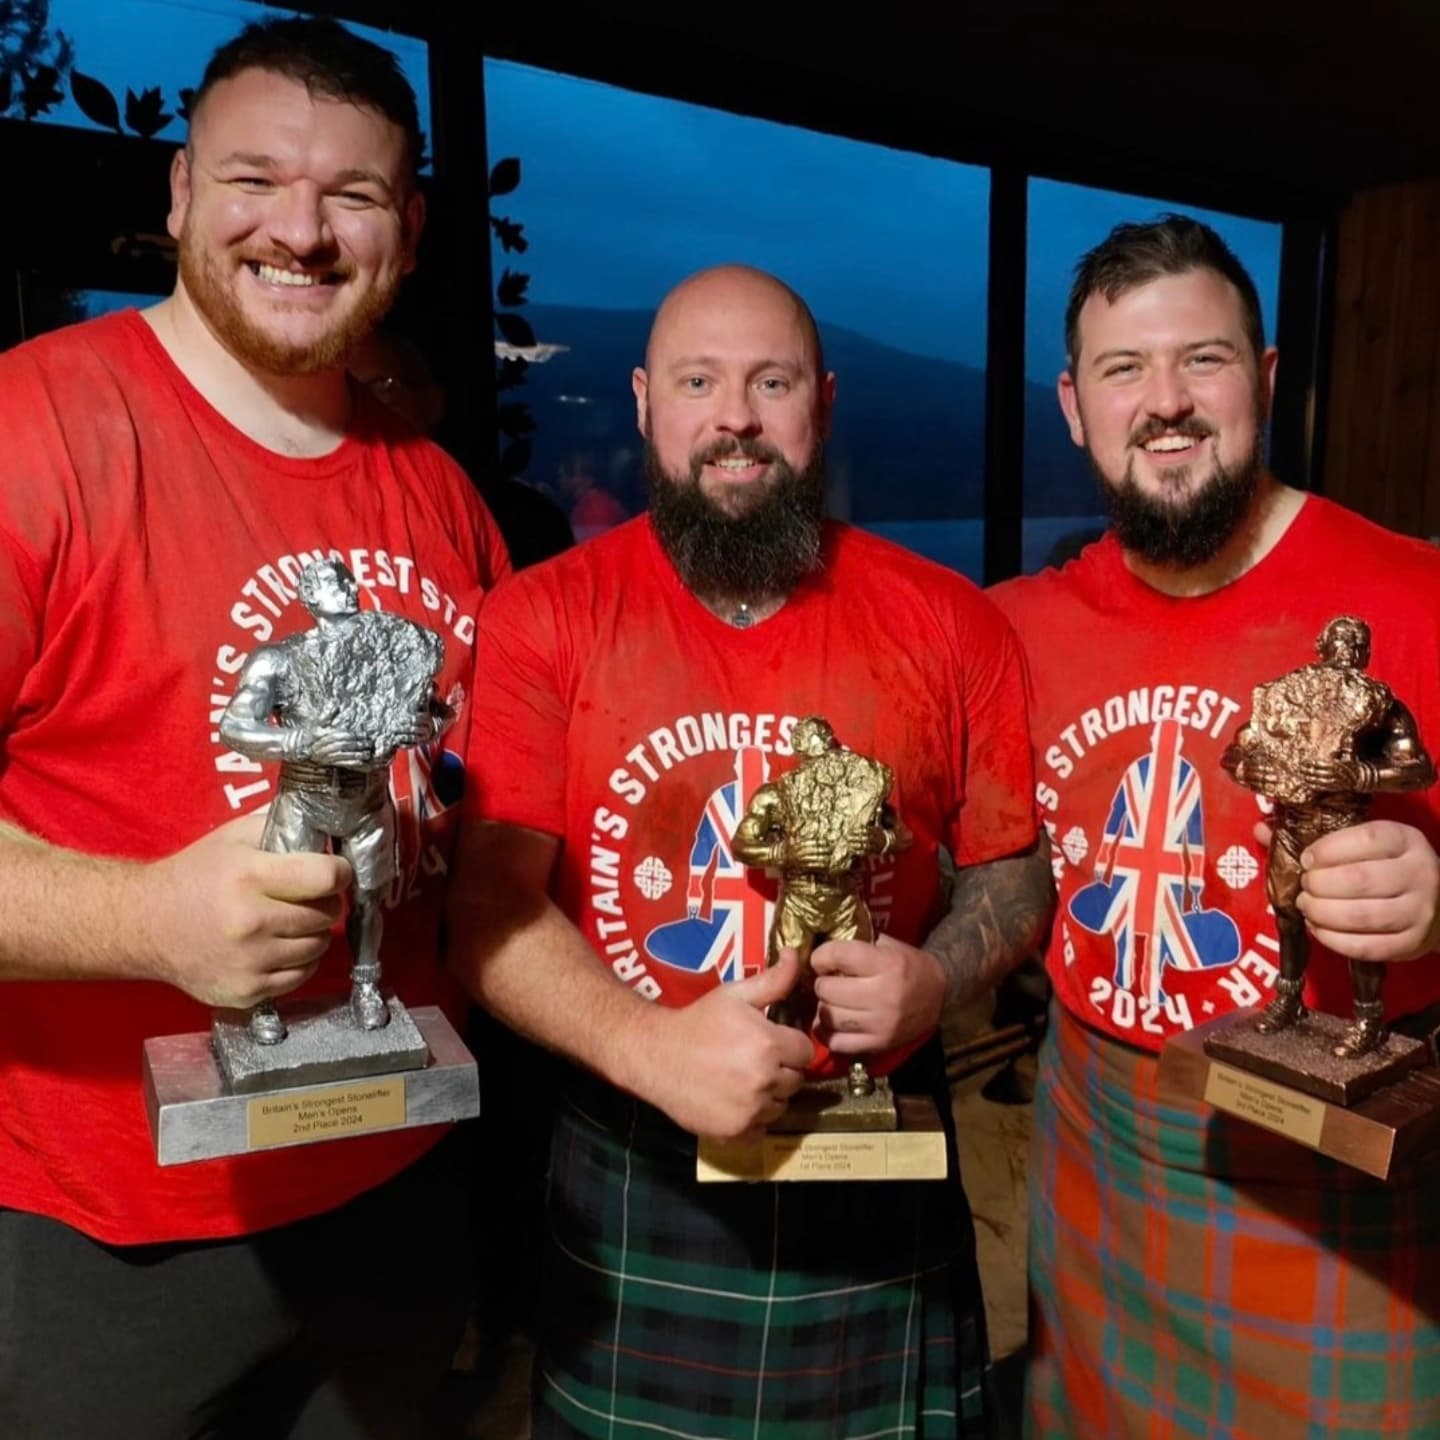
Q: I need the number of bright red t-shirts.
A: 3